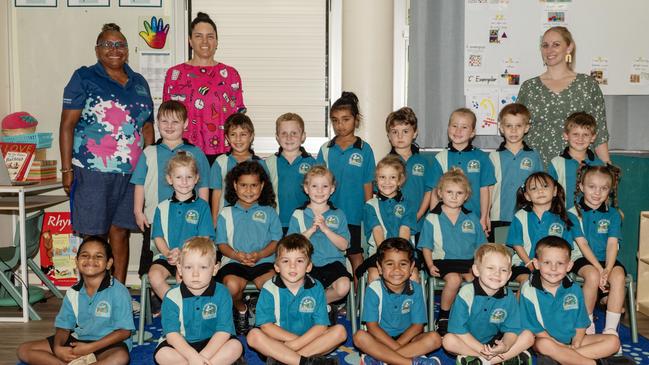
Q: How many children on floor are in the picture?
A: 6